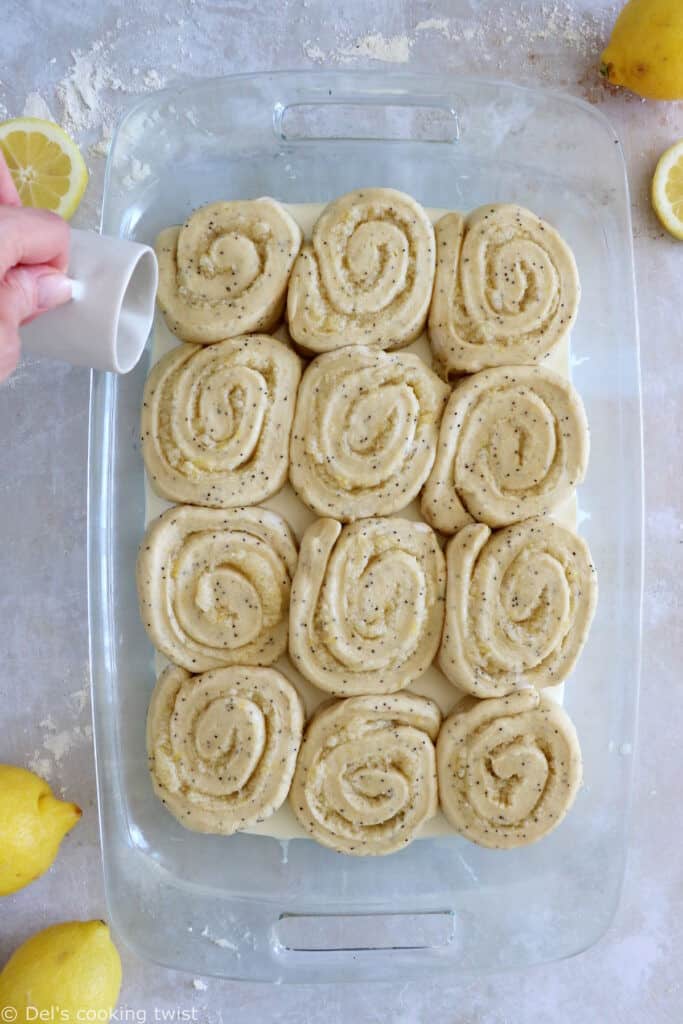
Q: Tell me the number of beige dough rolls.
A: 12